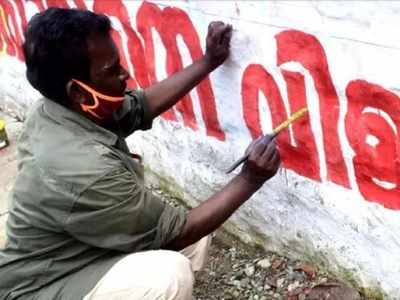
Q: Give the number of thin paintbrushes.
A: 1